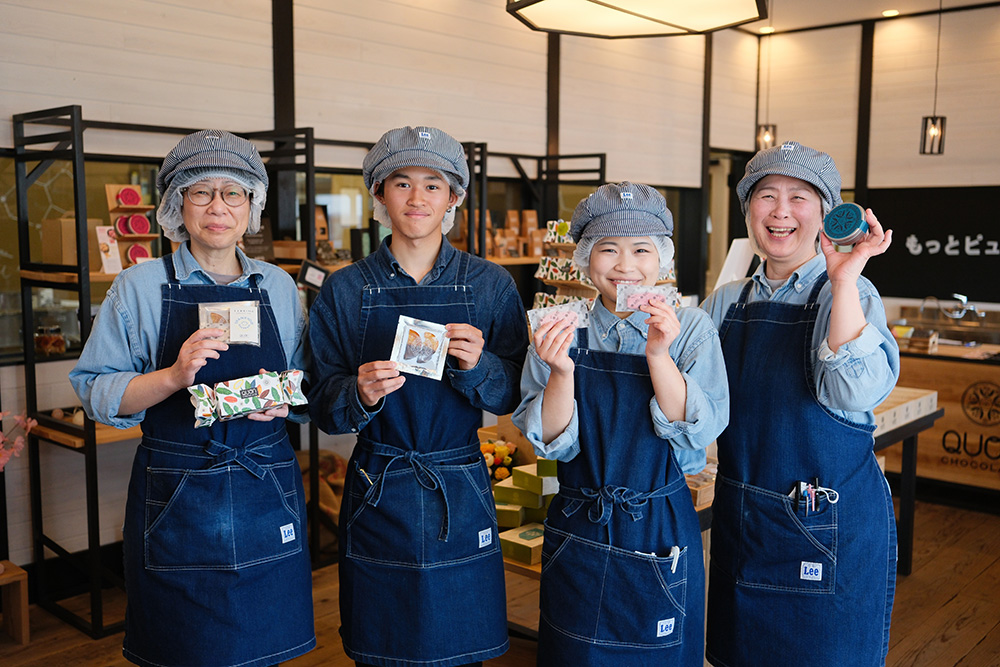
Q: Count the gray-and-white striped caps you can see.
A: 4